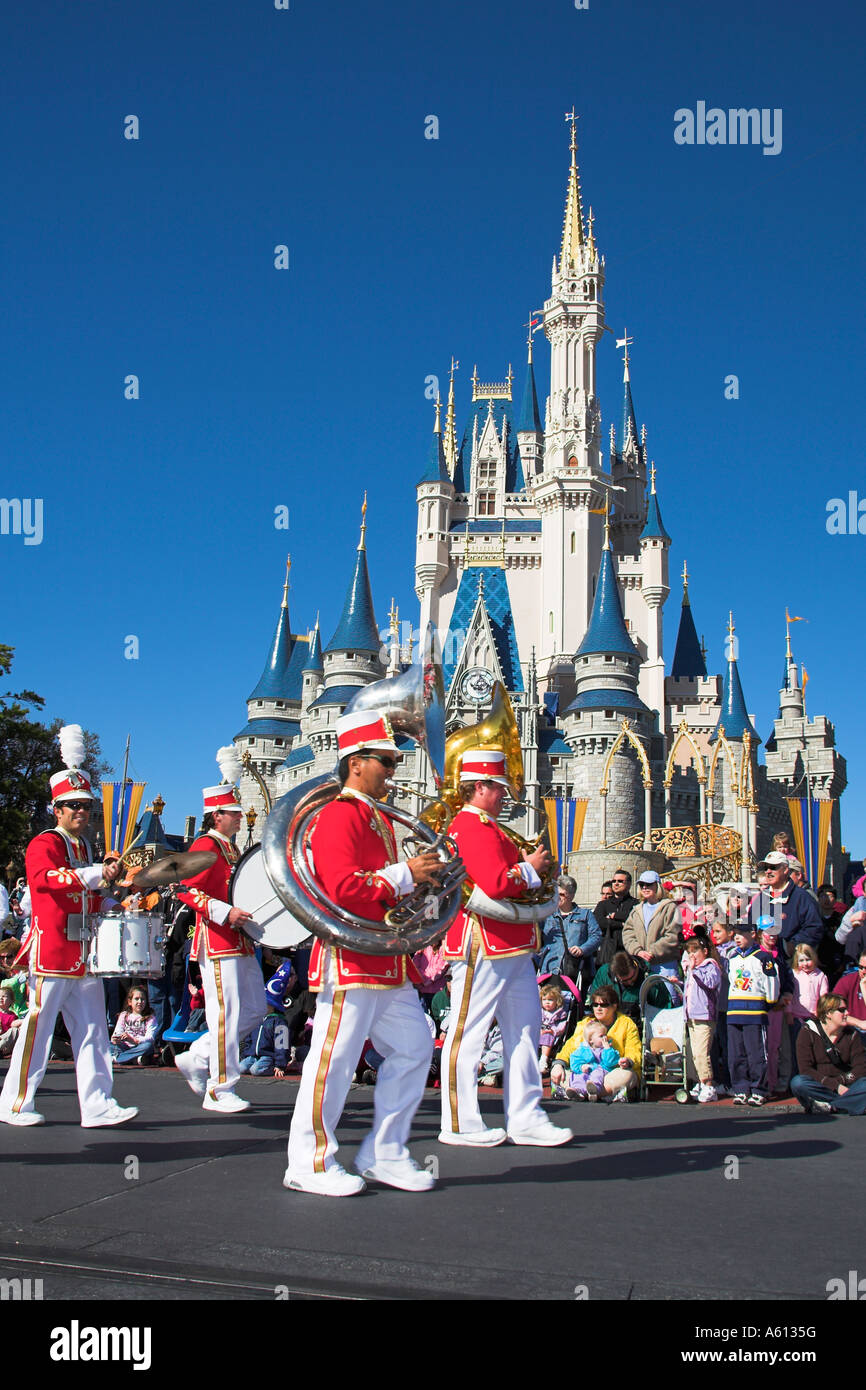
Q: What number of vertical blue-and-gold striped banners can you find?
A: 3